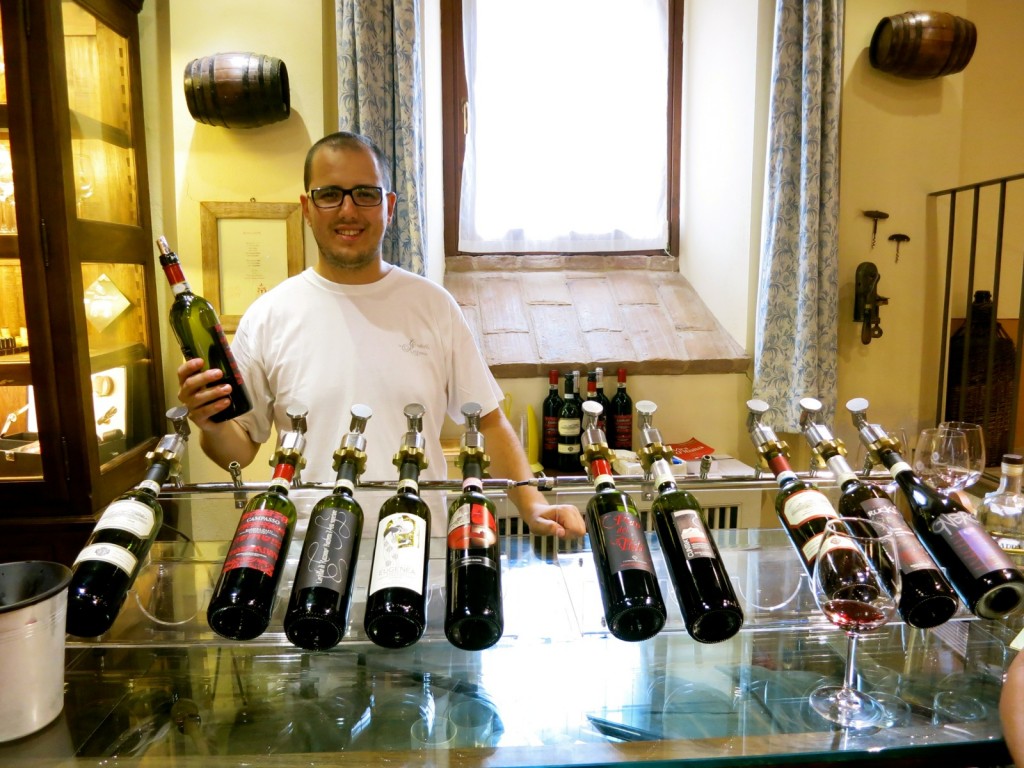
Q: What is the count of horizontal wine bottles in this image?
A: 10